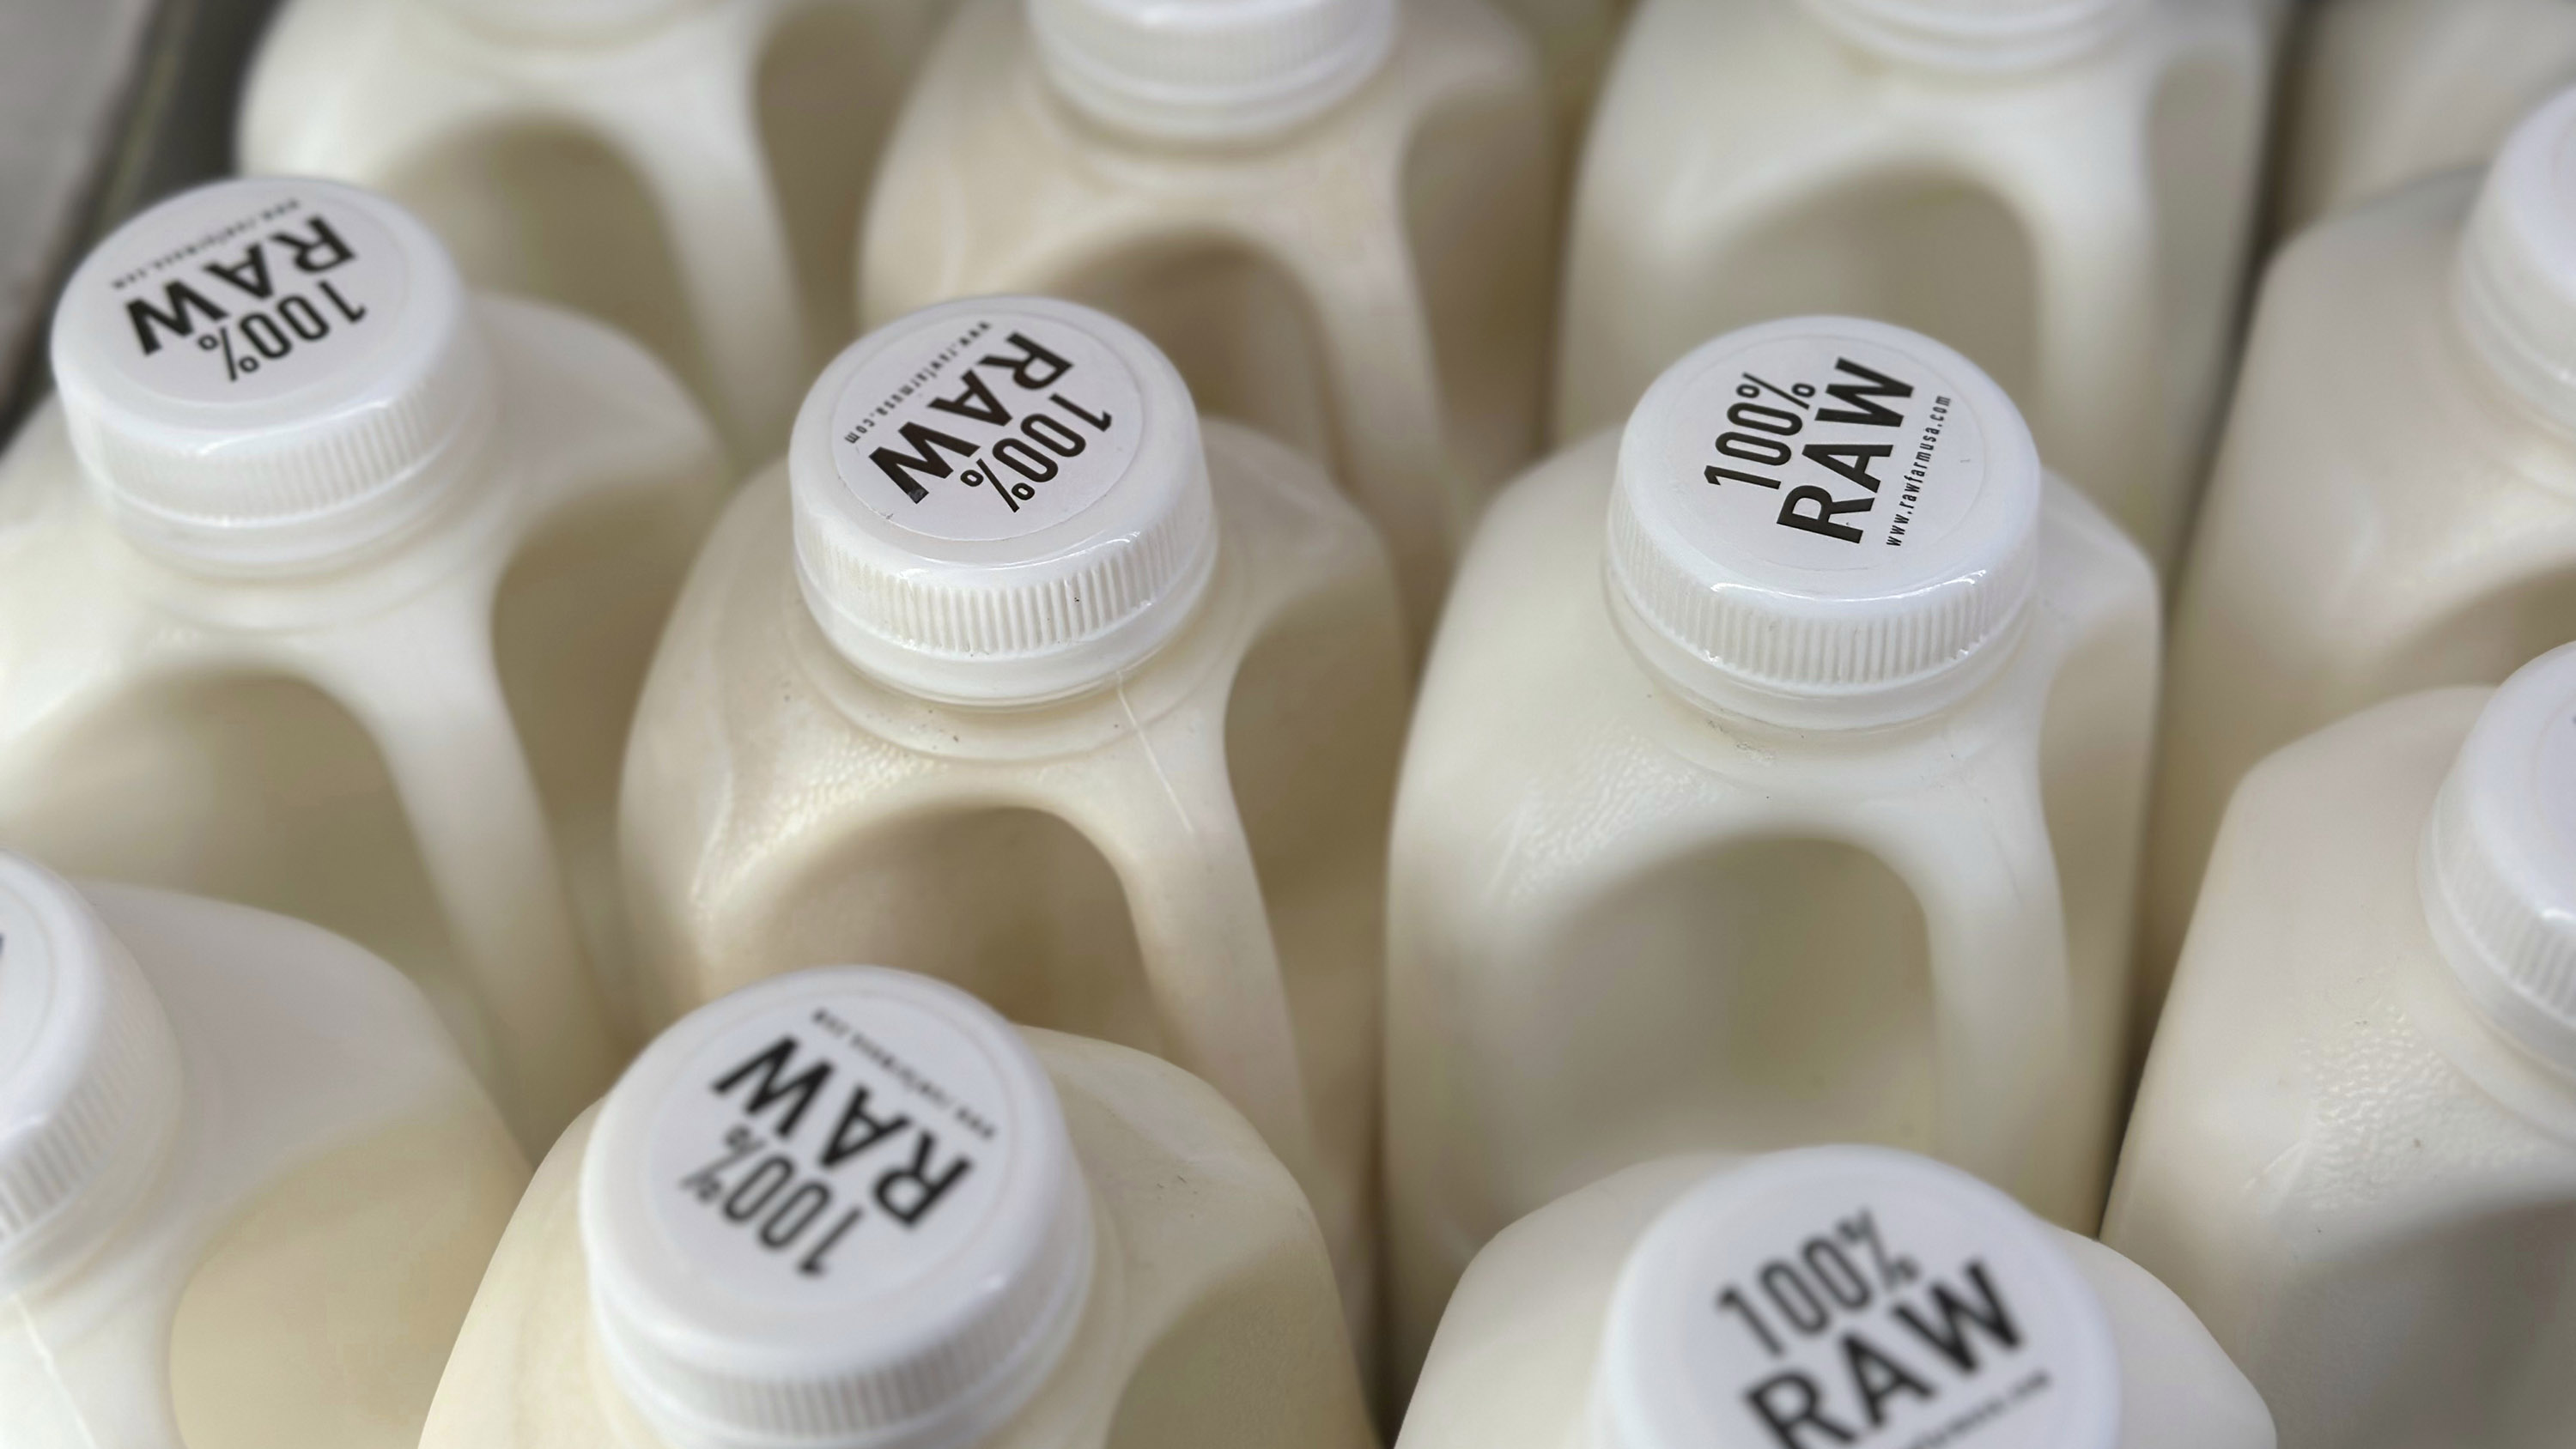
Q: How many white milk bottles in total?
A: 12